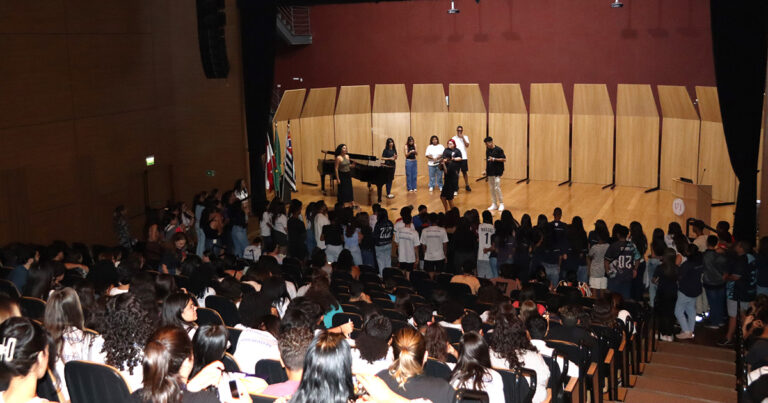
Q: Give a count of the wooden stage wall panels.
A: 12